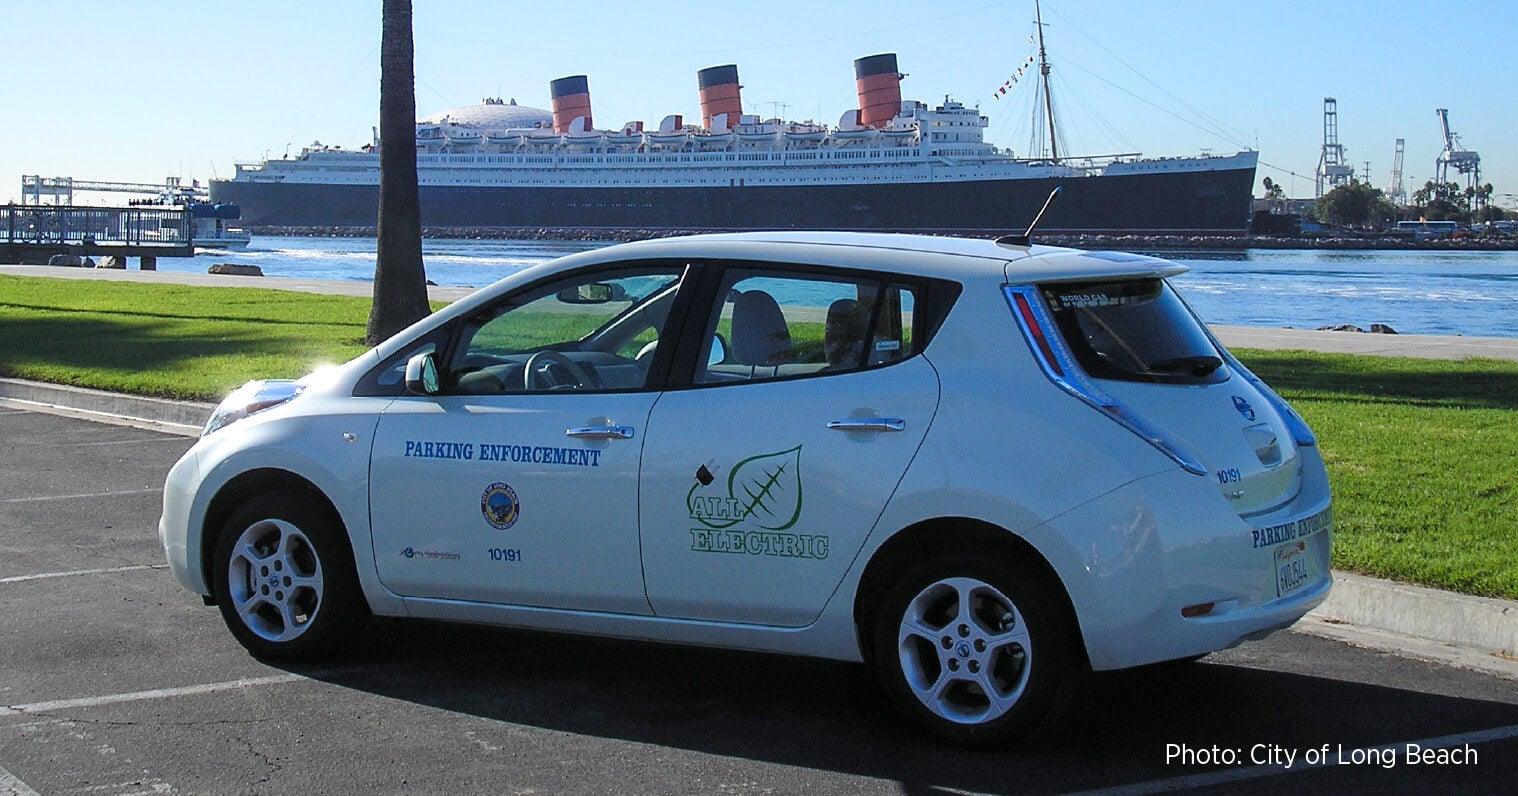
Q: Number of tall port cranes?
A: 3